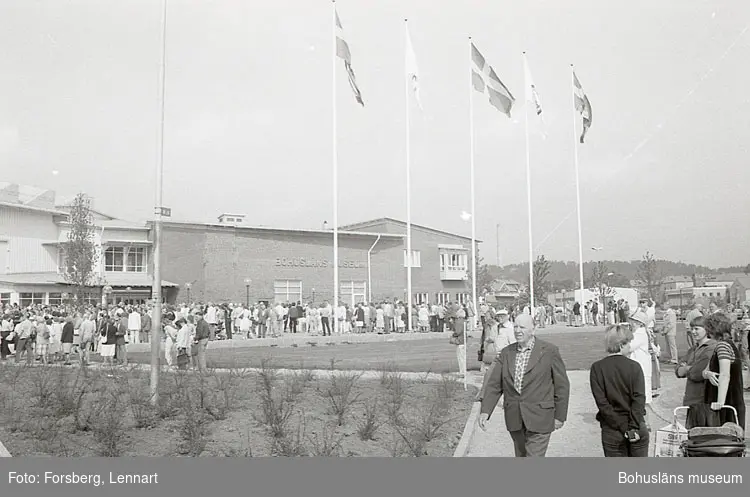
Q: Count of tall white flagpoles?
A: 5